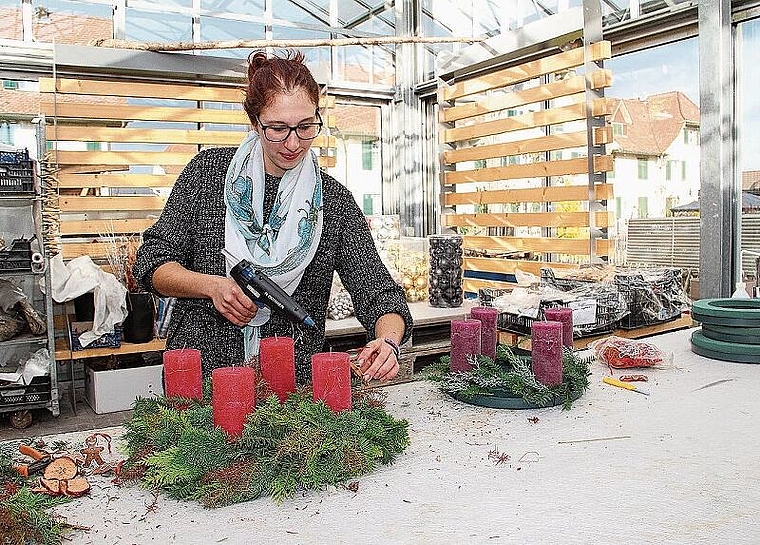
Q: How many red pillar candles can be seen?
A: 4